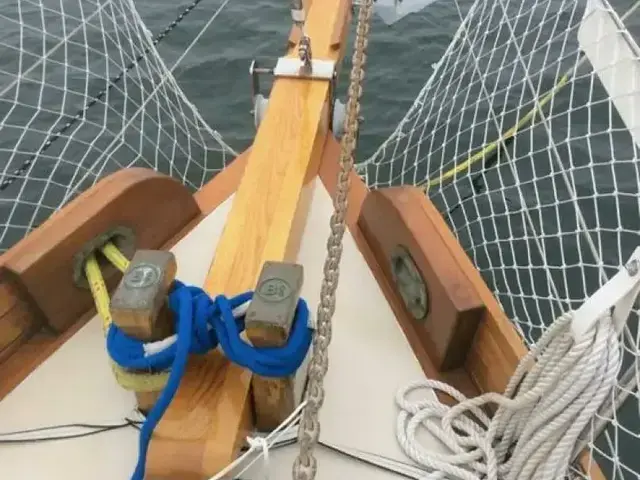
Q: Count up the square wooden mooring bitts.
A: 2